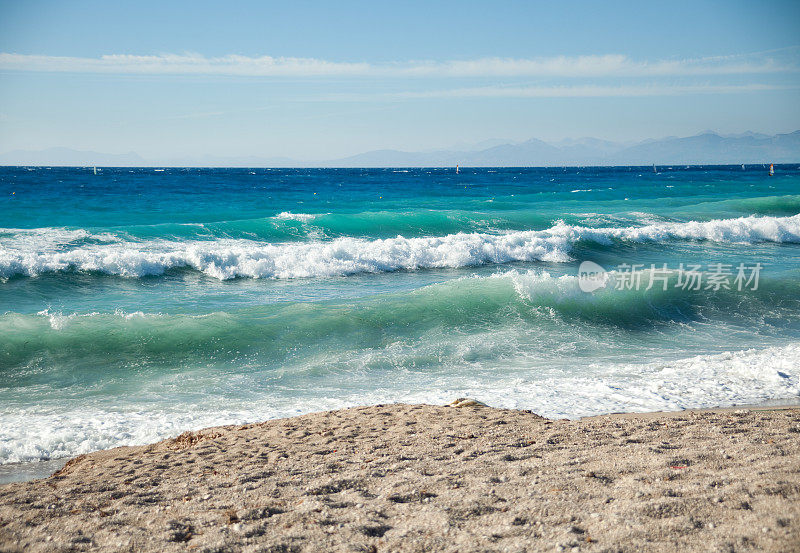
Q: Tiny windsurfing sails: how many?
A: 5